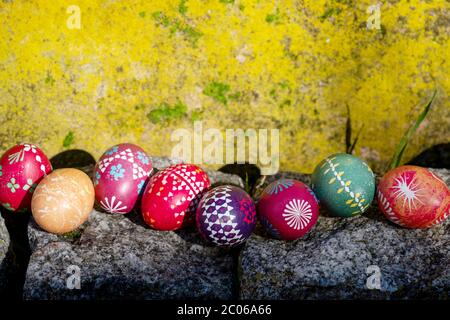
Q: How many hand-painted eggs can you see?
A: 8